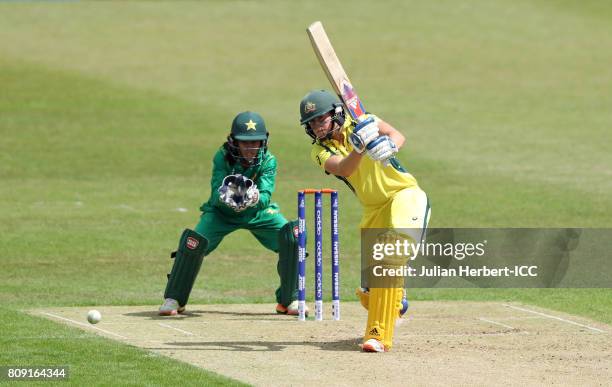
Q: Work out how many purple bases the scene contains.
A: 3